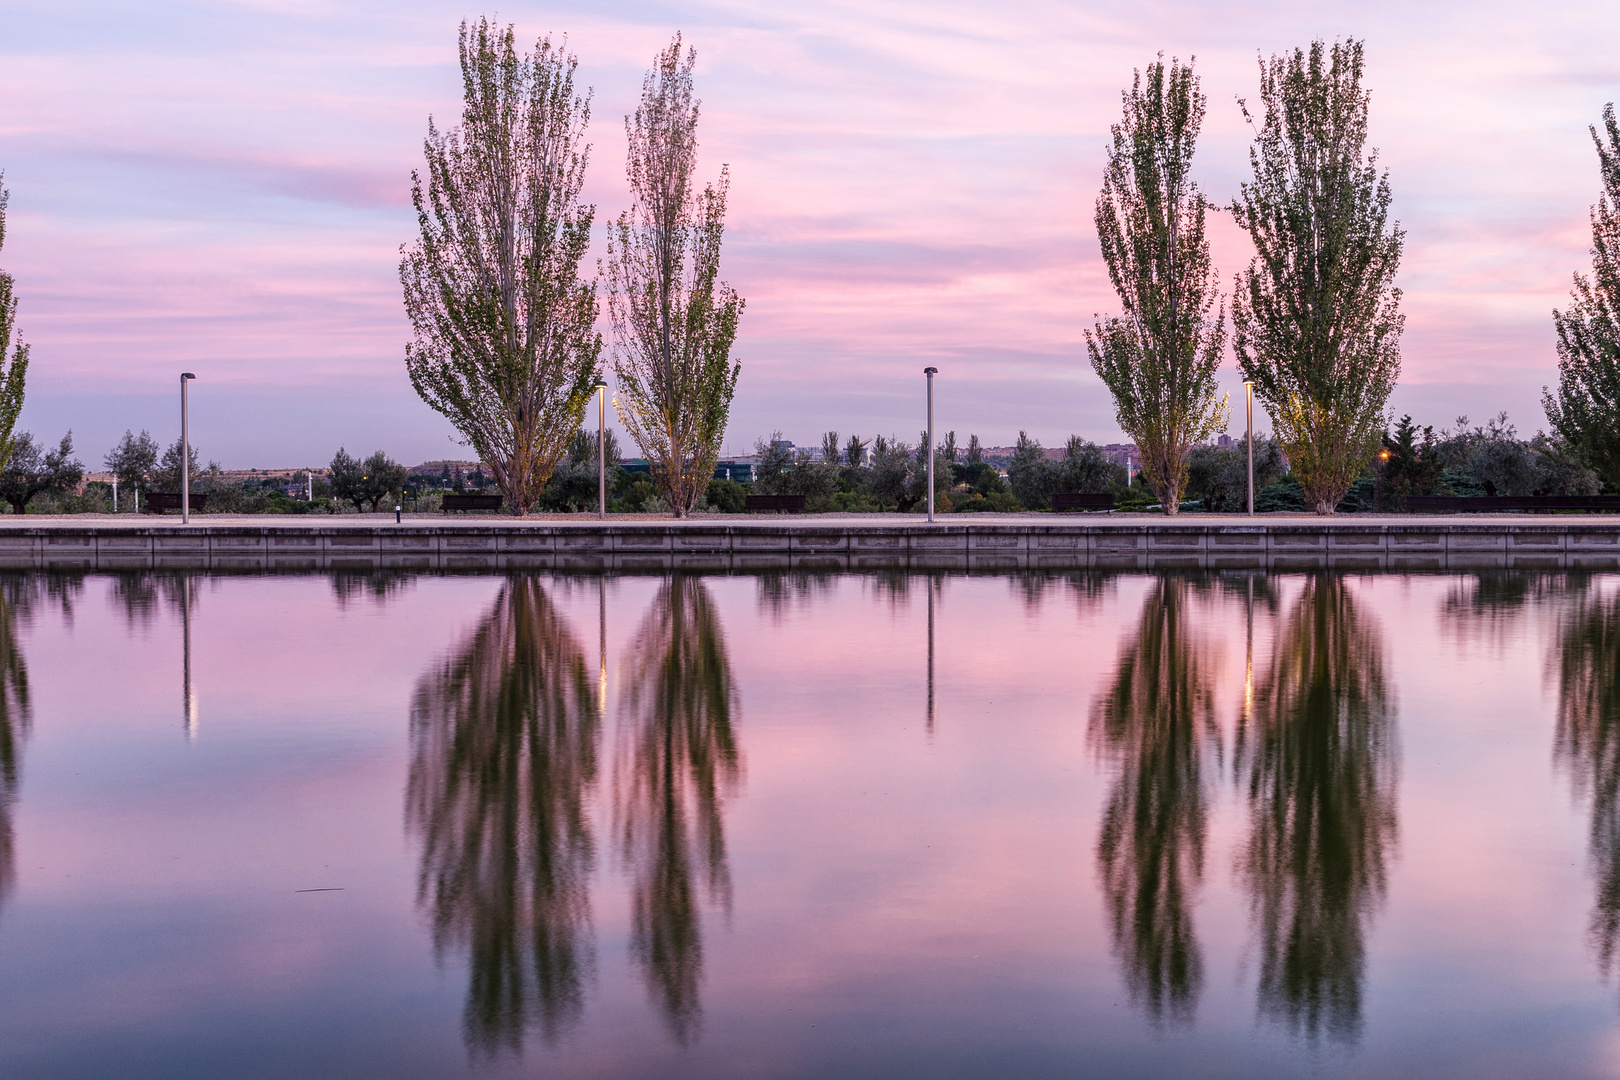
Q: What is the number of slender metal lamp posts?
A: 4